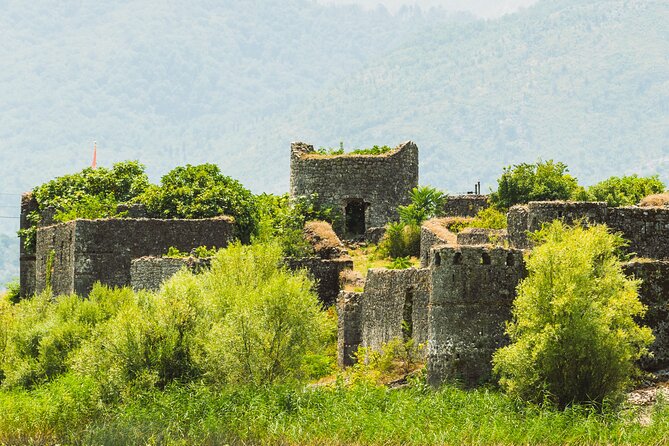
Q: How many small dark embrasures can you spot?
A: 4